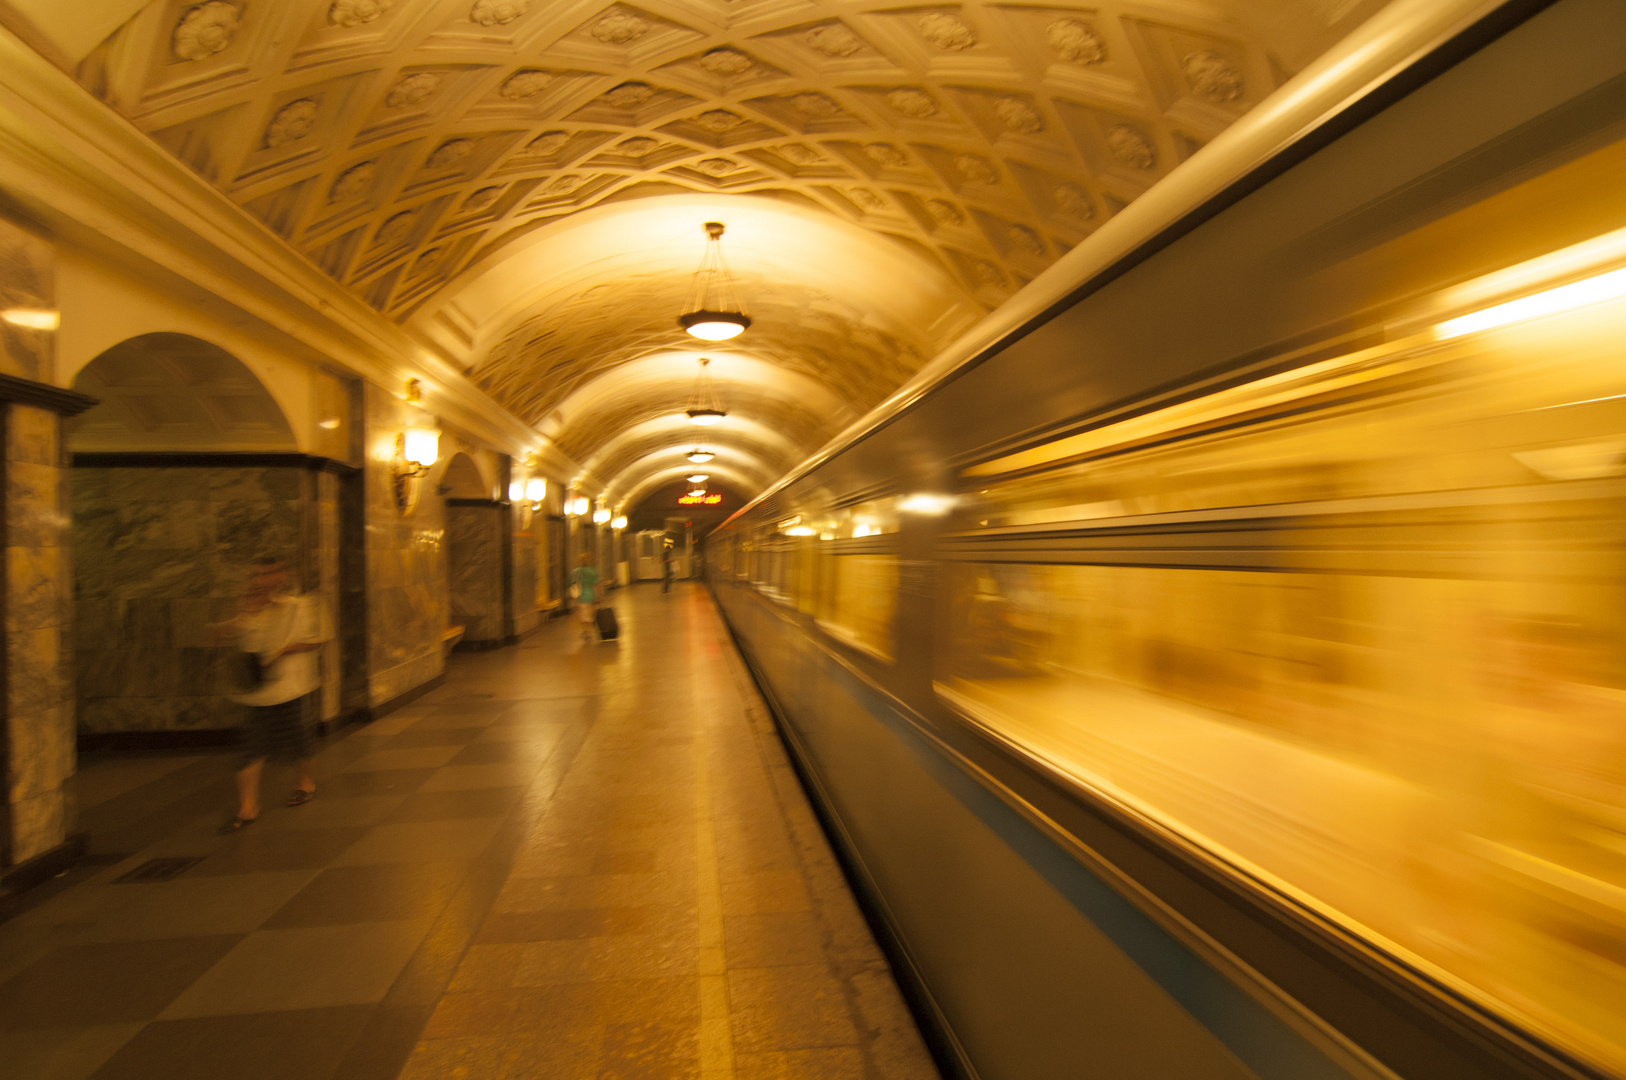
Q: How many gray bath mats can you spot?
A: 0